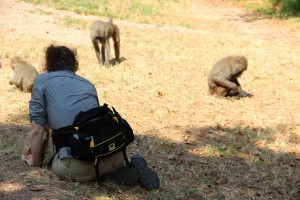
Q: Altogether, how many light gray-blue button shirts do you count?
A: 1